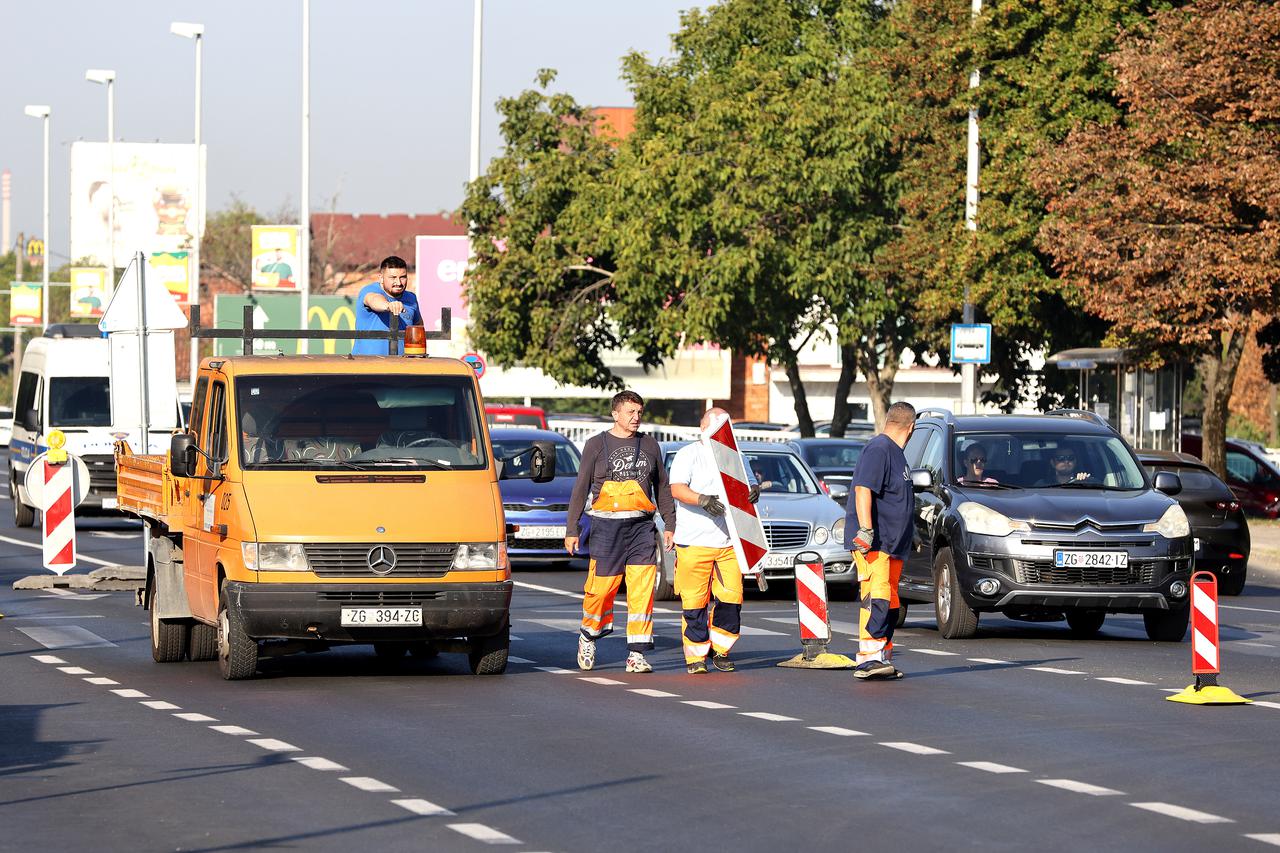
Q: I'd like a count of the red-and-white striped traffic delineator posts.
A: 4